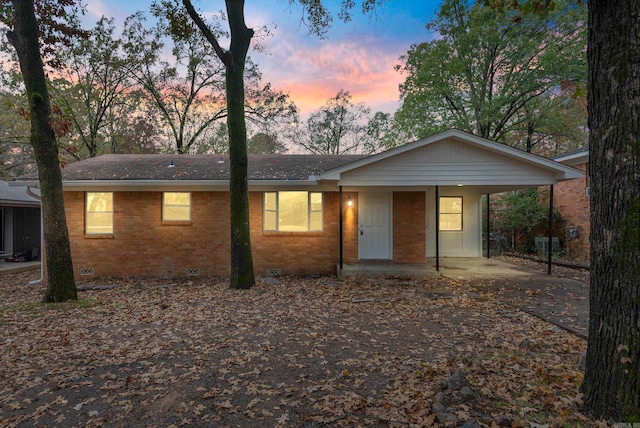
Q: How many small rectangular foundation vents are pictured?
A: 3